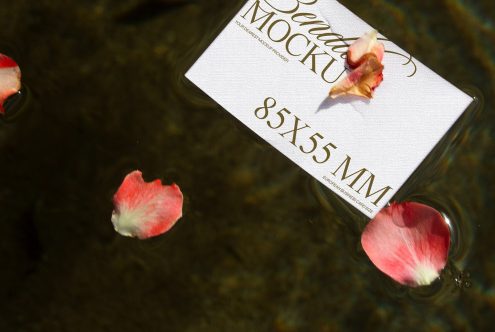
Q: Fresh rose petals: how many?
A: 3